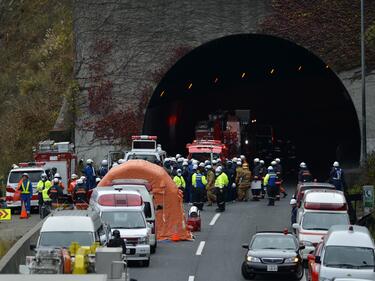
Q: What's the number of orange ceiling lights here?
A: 7